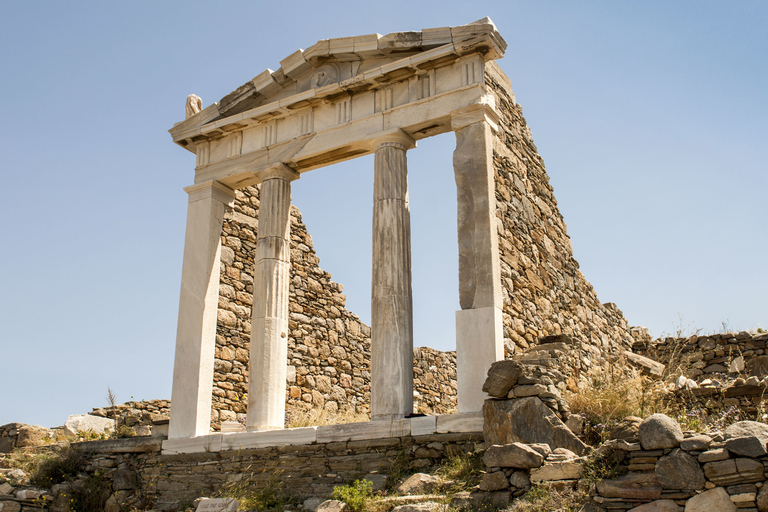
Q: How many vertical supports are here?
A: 4